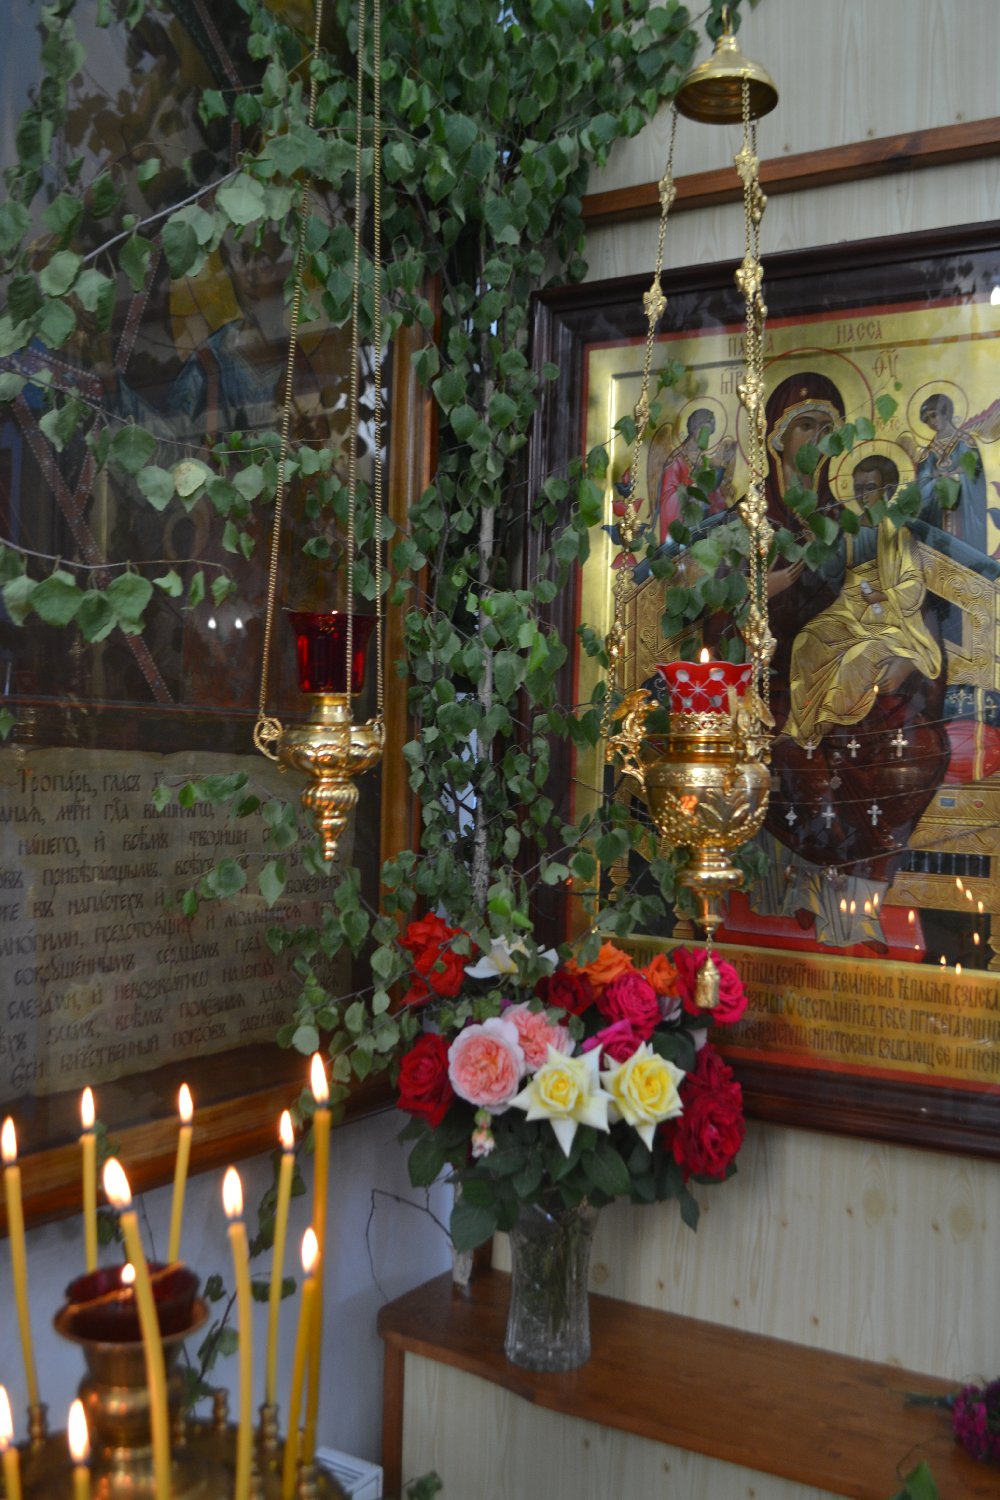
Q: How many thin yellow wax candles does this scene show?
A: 10